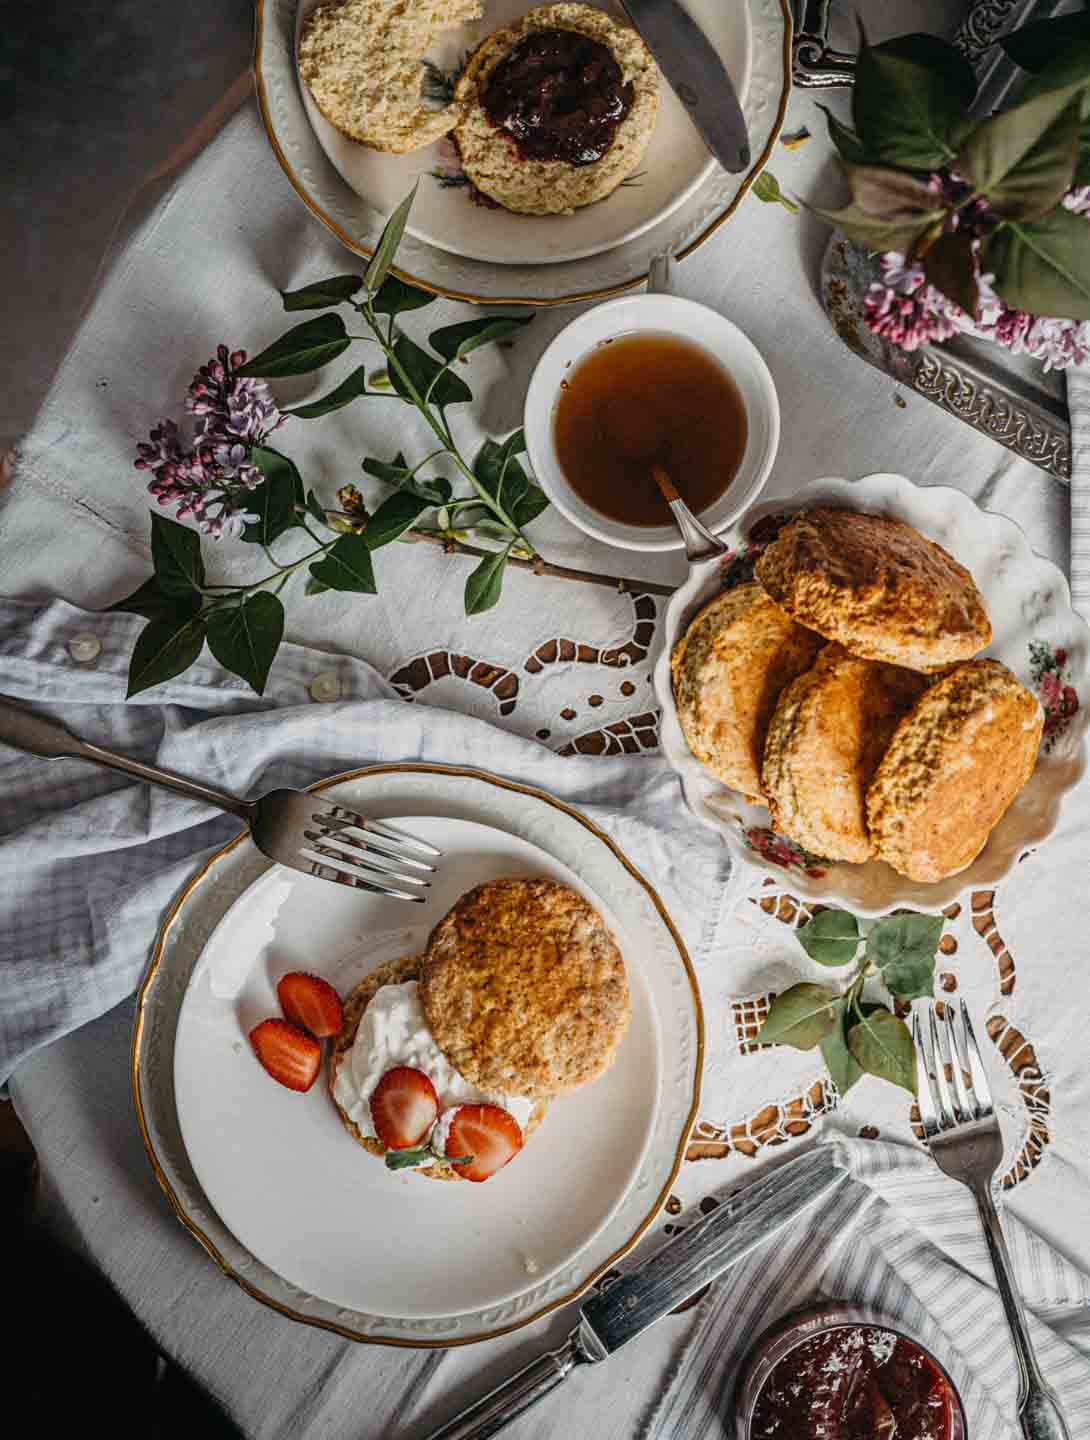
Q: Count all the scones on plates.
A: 6